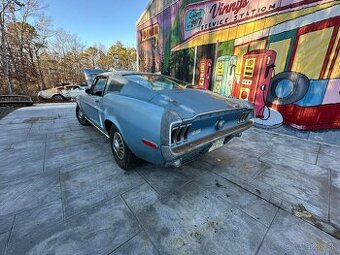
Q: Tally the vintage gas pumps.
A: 3